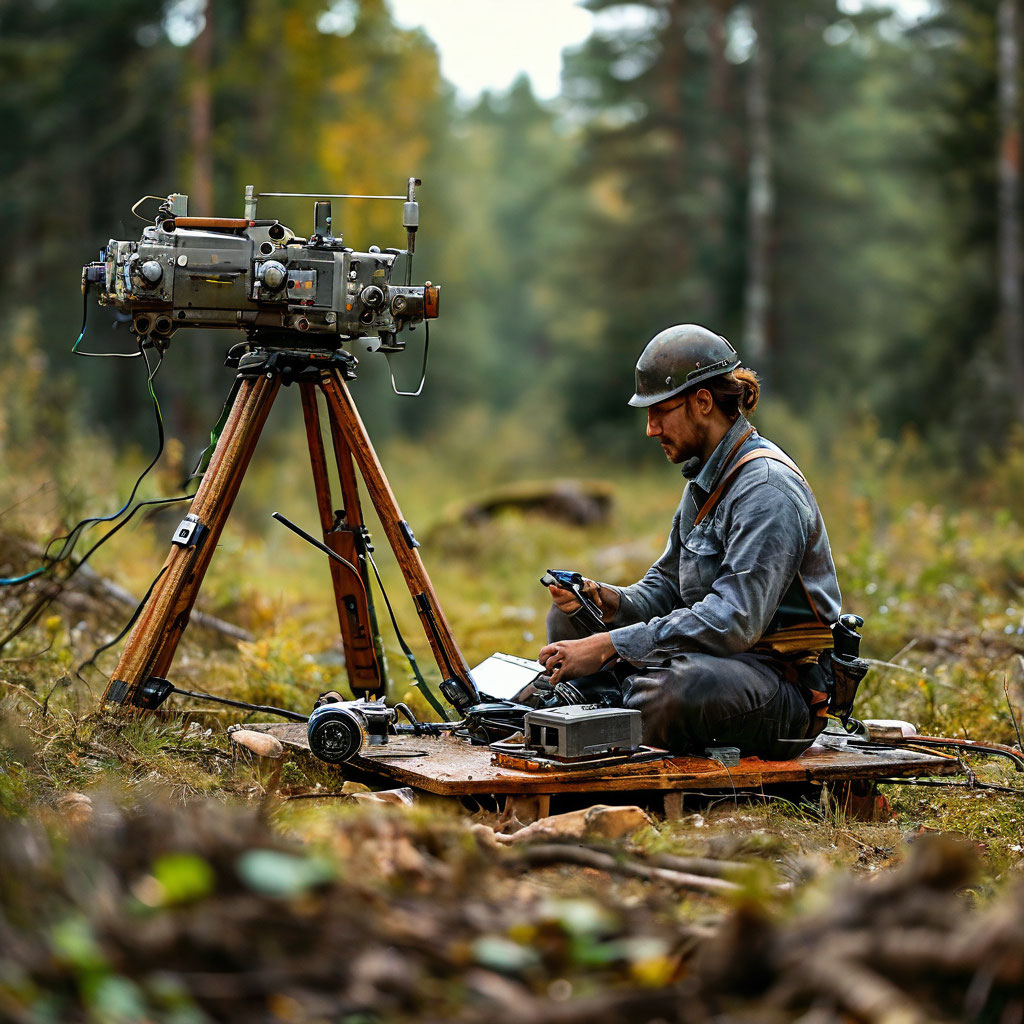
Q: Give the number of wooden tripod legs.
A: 3